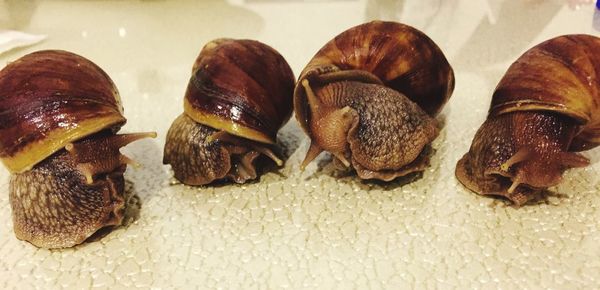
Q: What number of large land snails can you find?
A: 4